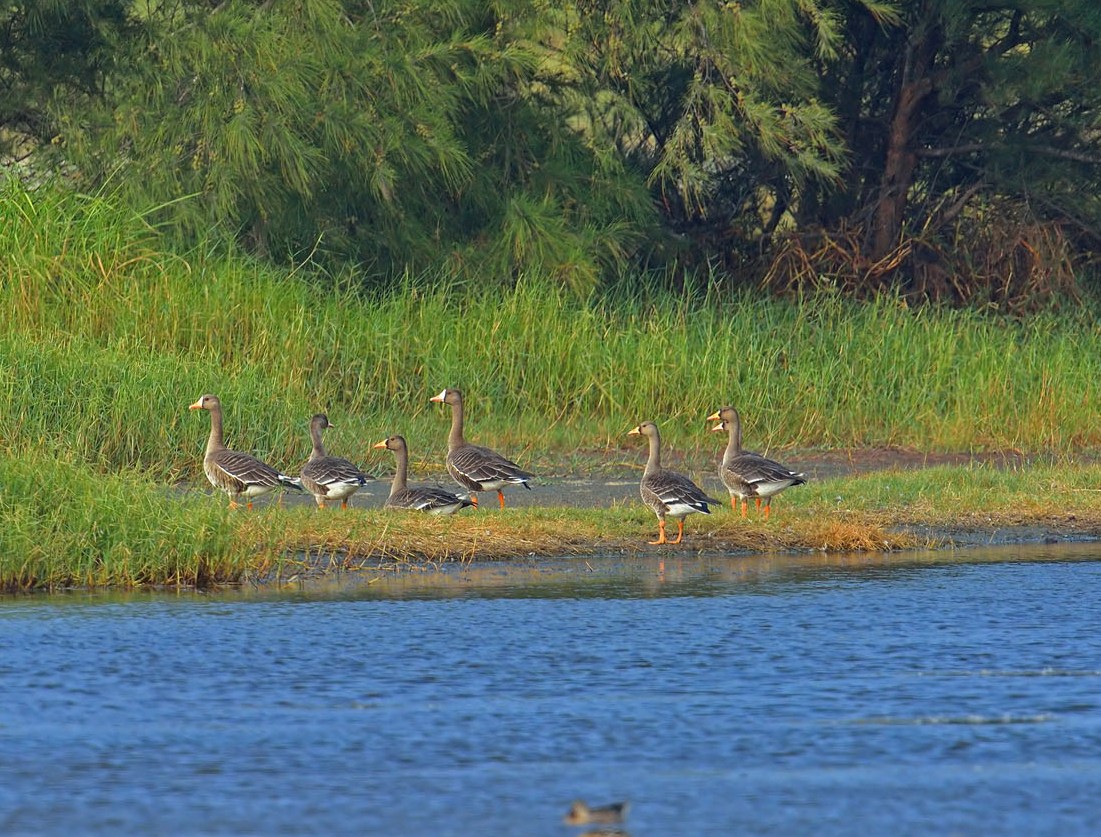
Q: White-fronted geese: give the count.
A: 7